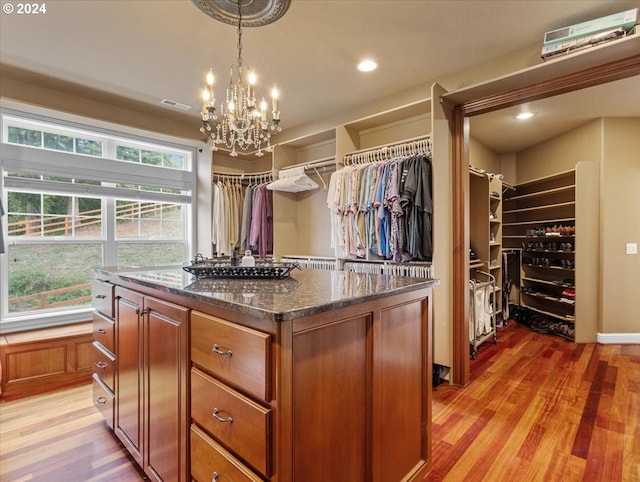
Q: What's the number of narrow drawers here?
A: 4